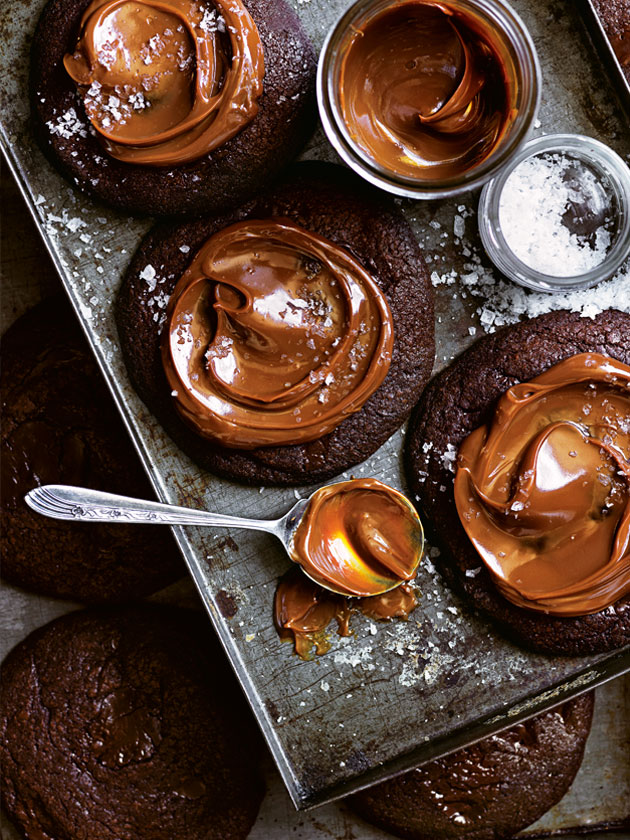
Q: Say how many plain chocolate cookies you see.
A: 3